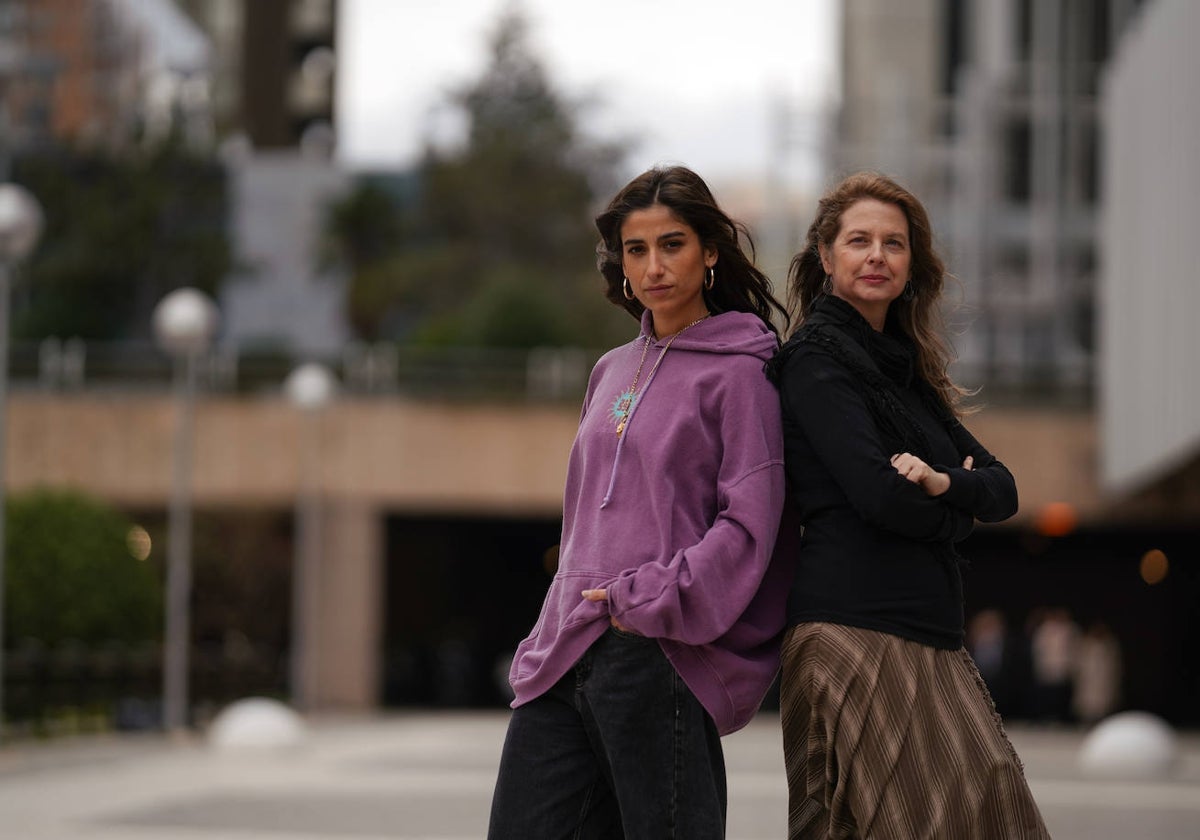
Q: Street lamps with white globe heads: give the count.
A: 3